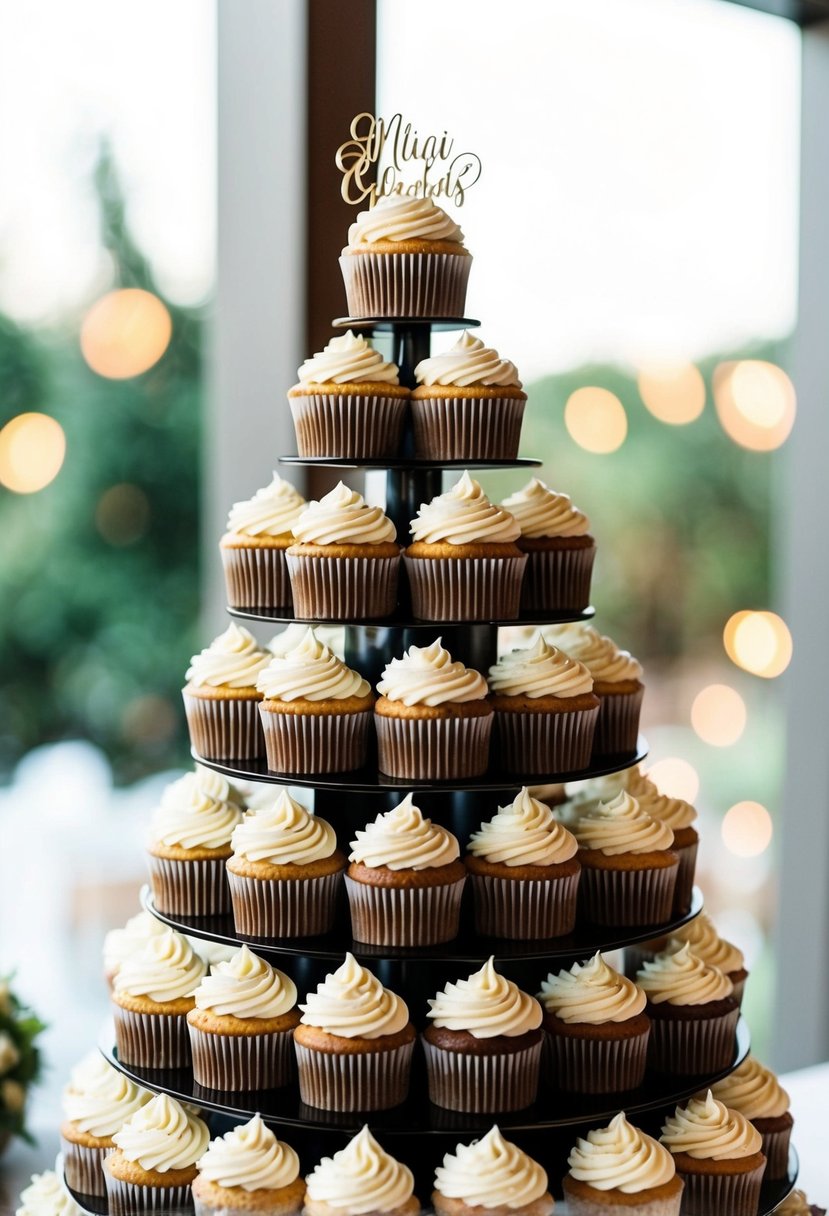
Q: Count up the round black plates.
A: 7